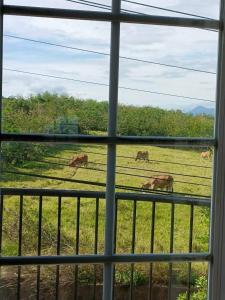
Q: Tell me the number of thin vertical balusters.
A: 11